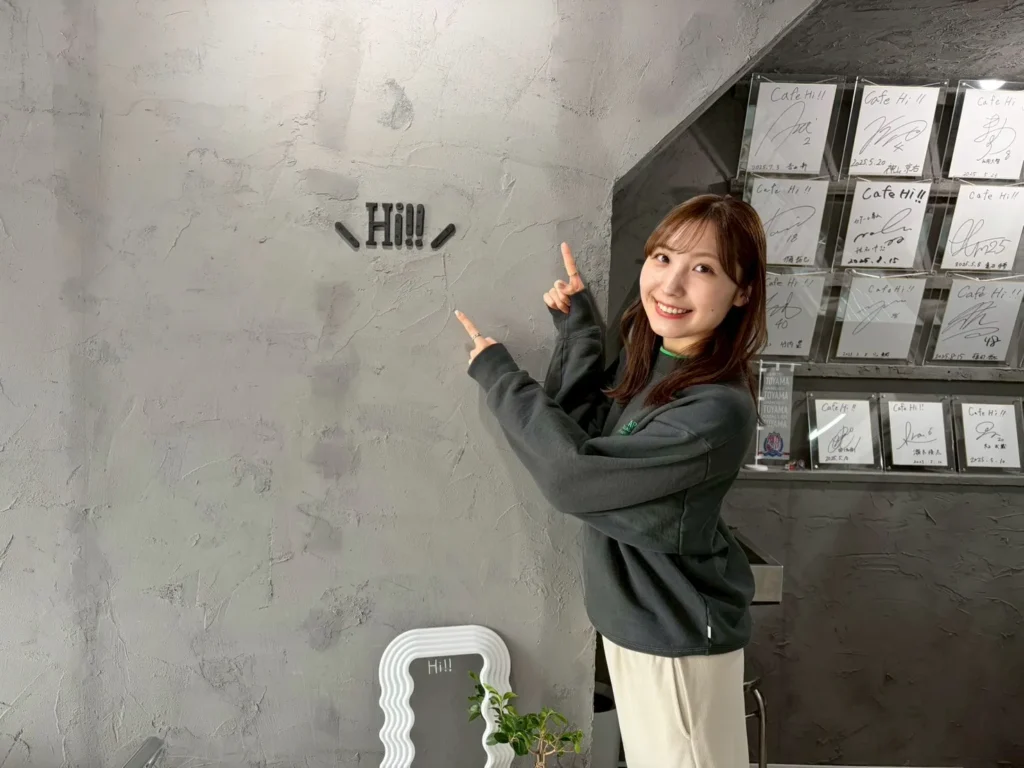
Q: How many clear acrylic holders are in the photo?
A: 12